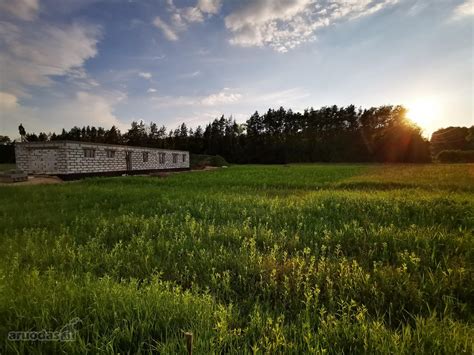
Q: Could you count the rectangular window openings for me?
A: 6